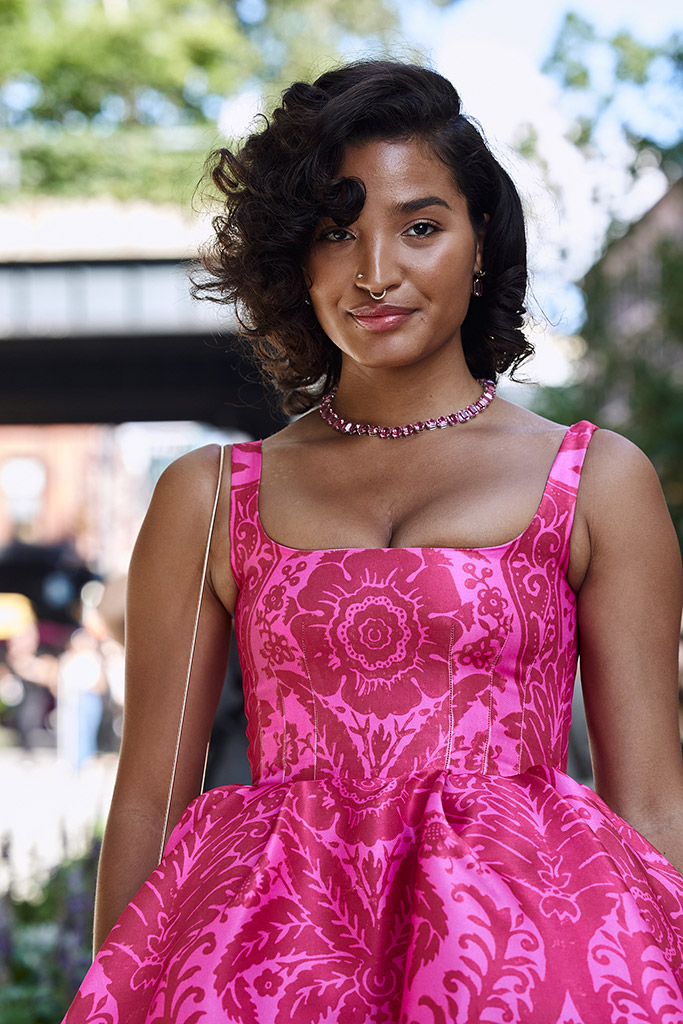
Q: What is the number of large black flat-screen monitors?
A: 0